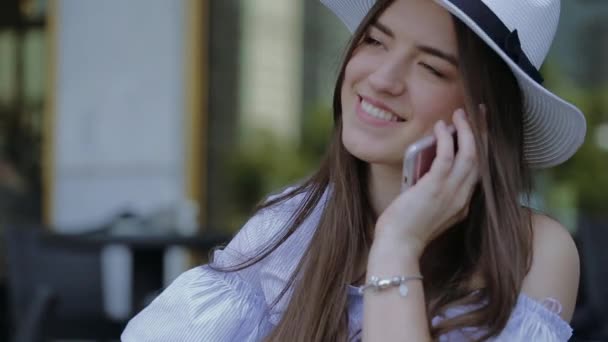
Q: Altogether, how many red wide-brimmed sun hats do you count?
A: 0